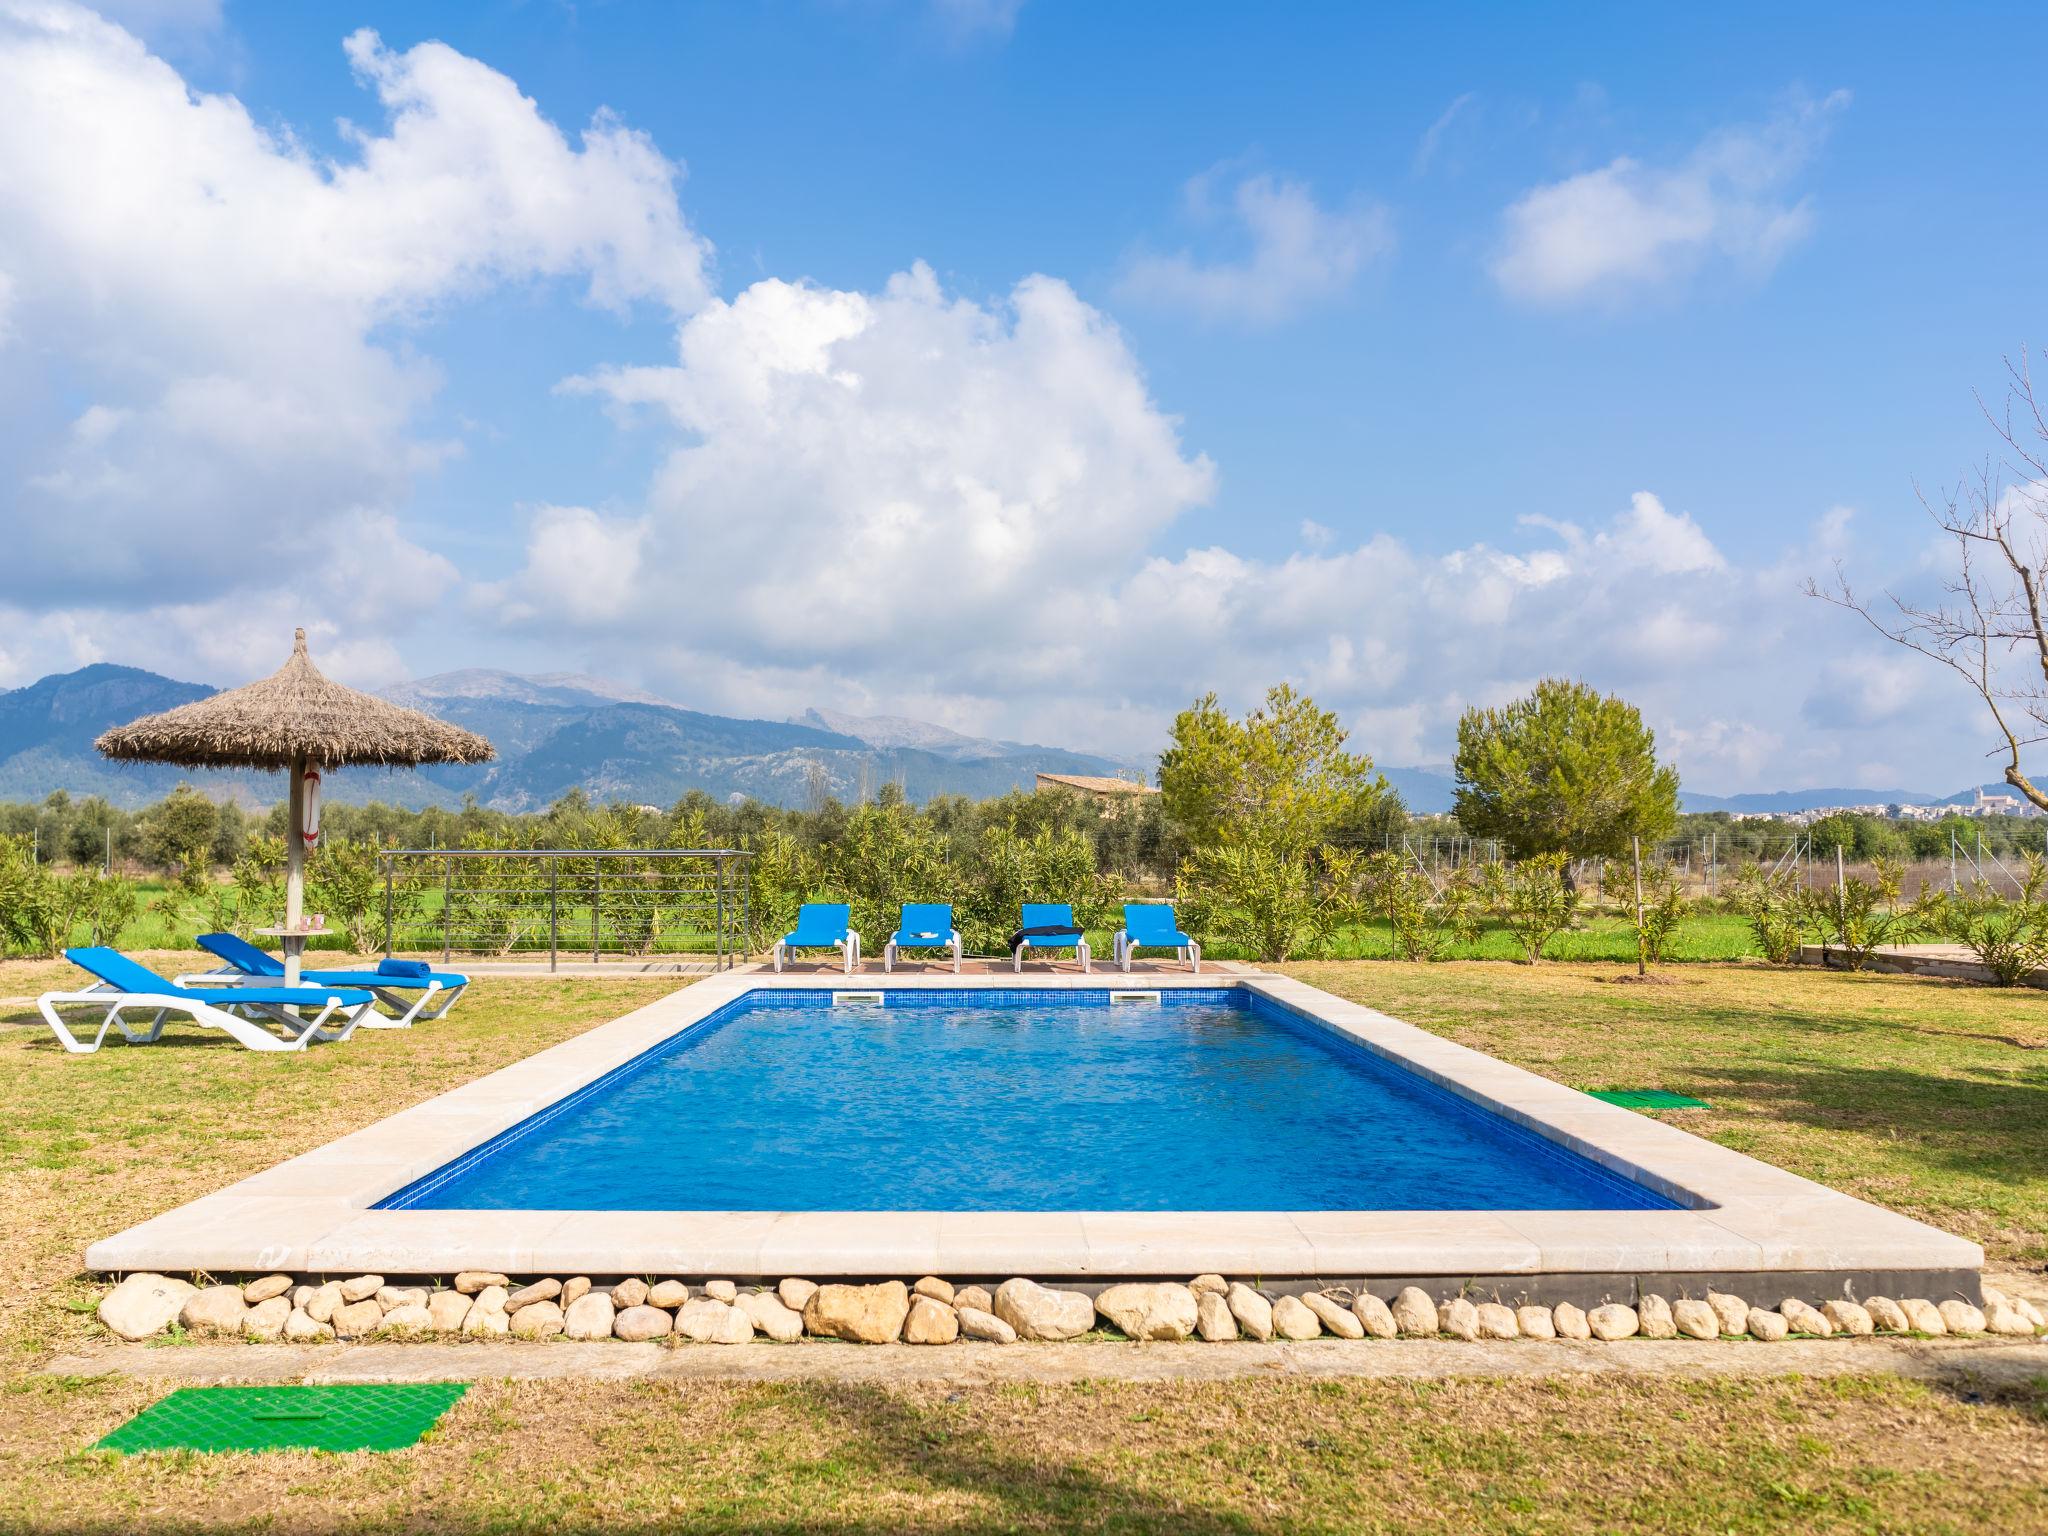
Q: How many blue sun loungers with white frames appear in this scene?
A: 6